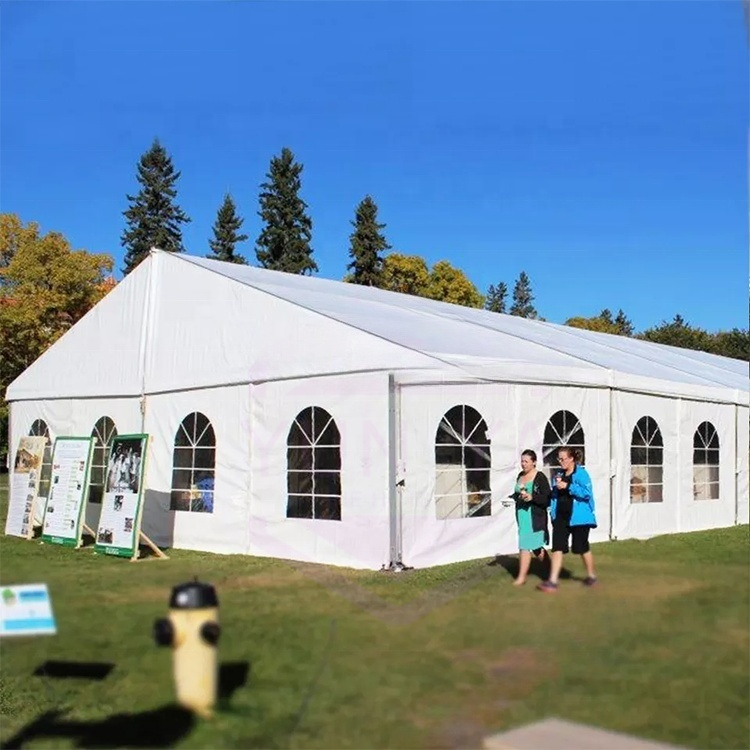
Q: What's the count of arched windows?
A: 8